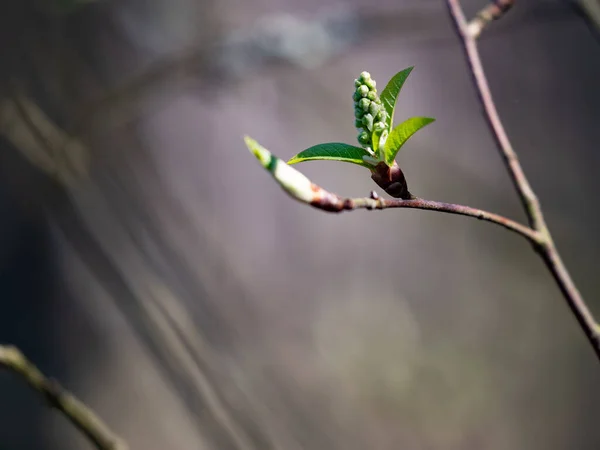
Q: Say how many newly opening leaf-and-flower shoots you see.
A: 1